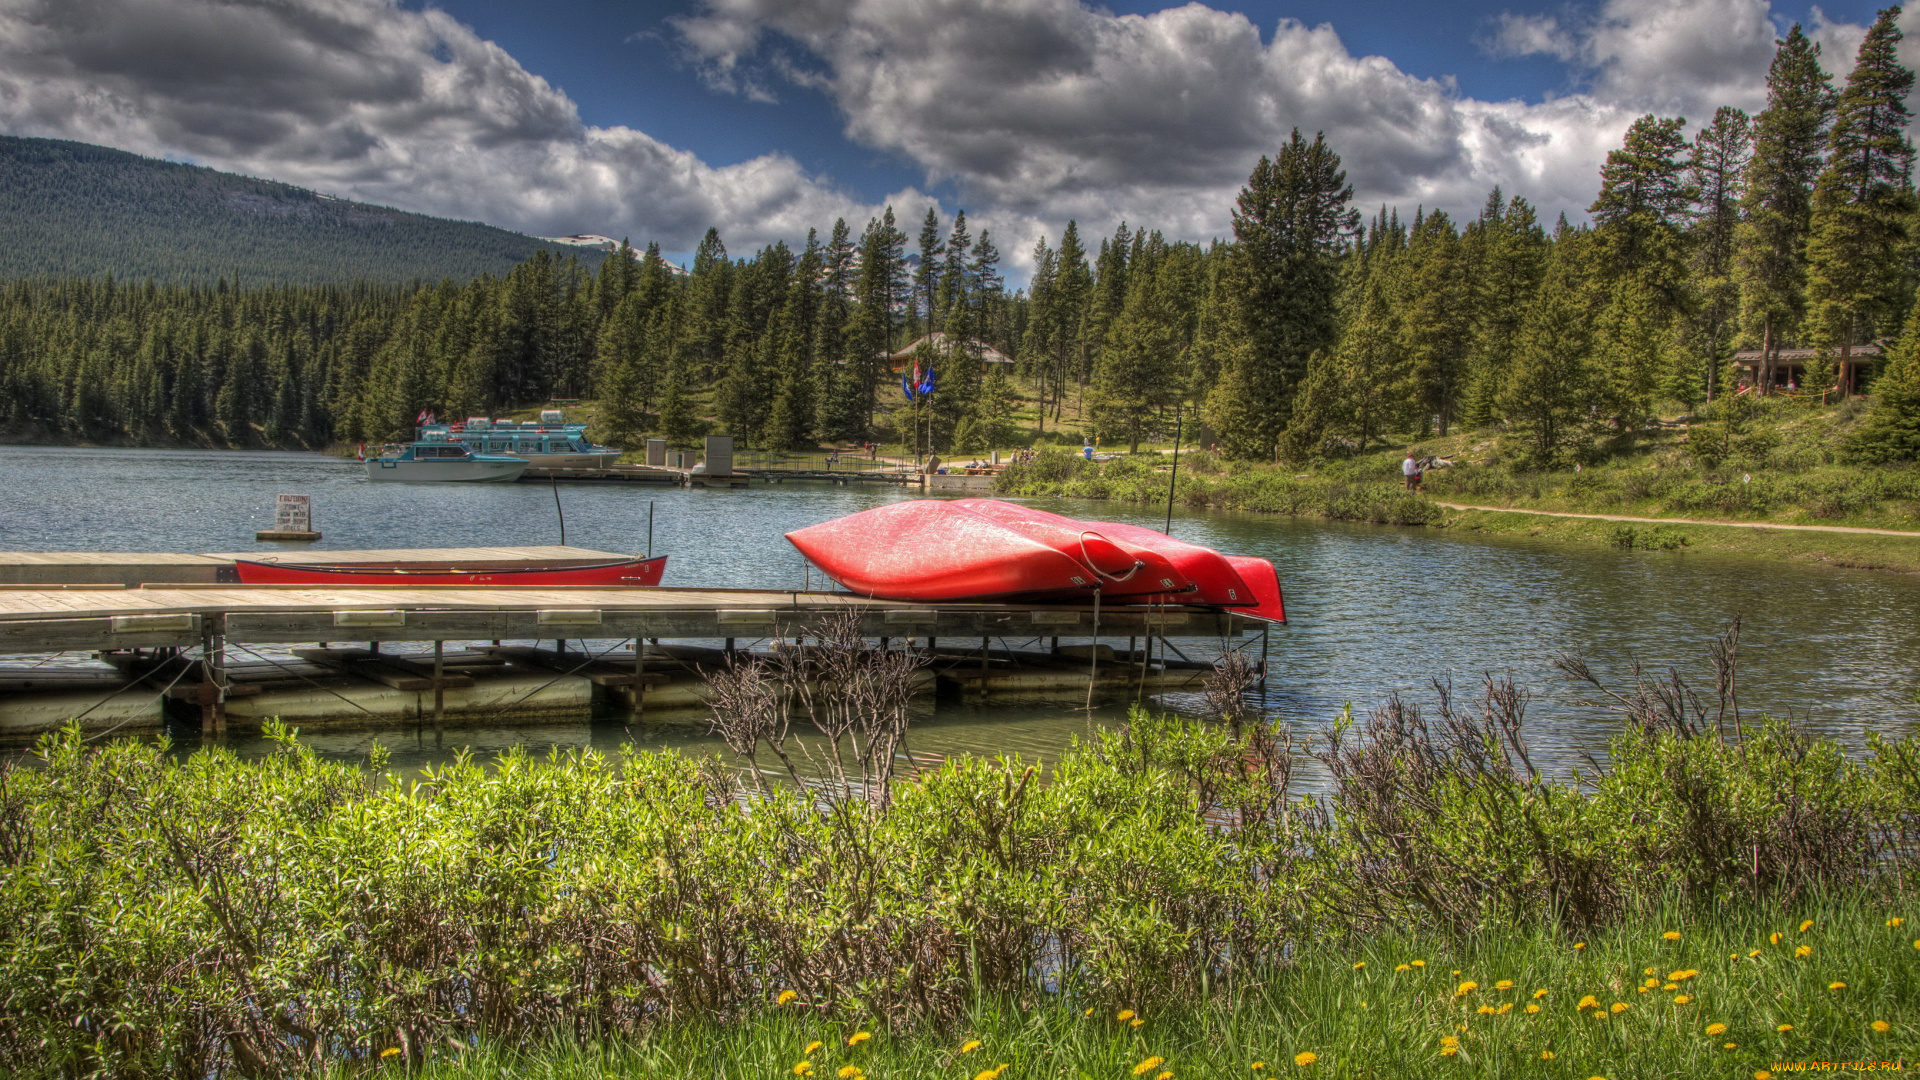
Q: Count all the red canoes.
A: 6